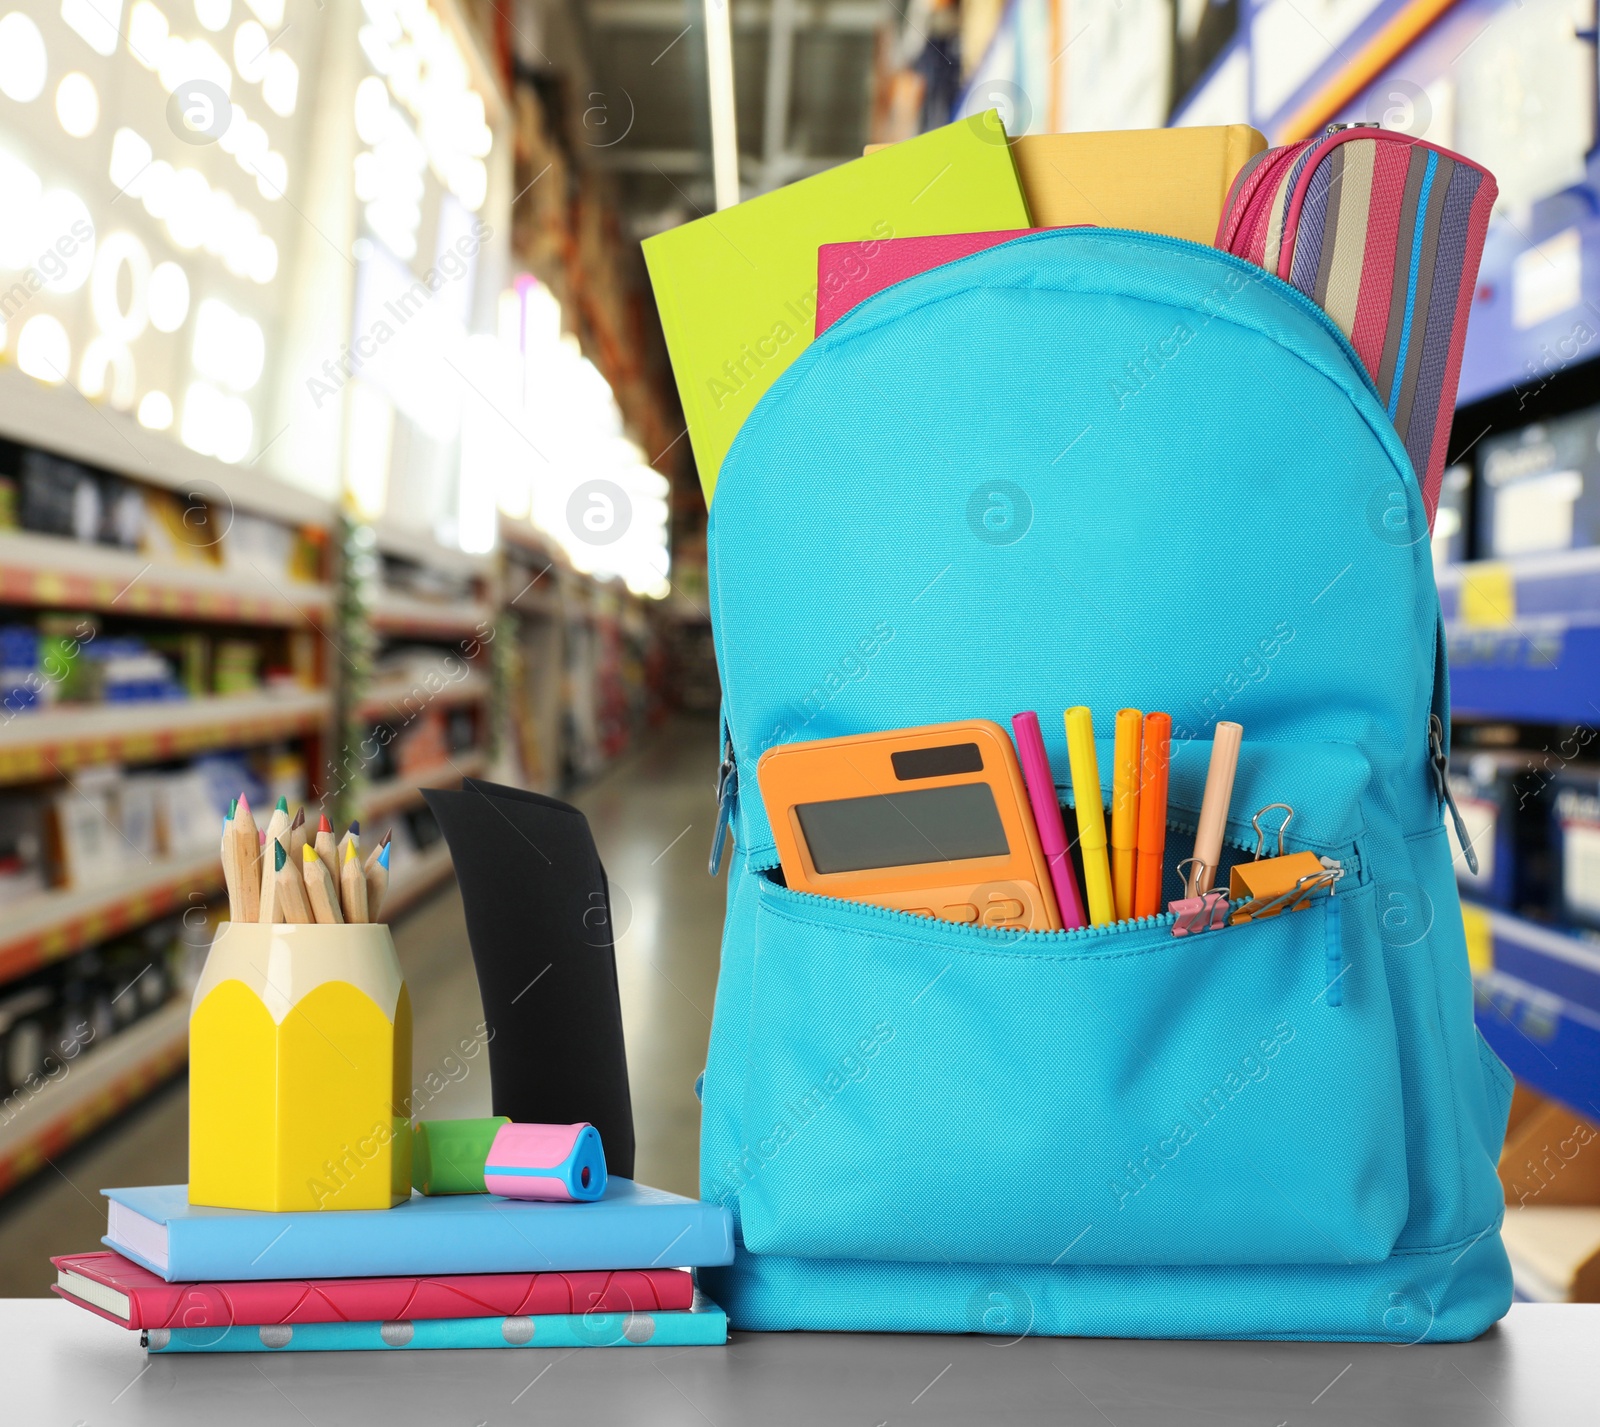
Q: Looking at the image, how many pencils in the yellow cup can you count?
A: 14